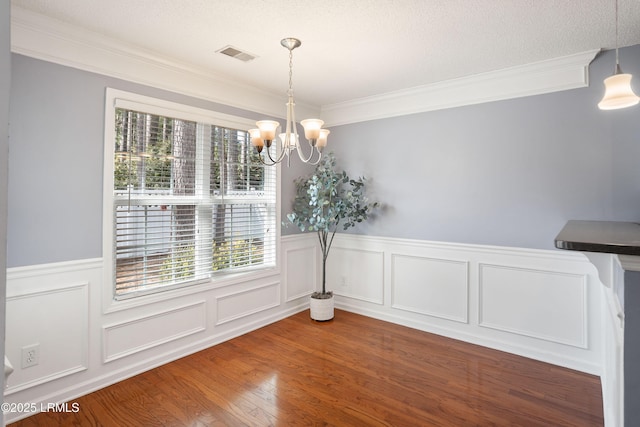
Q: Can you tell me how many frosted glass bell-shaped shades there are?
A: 6